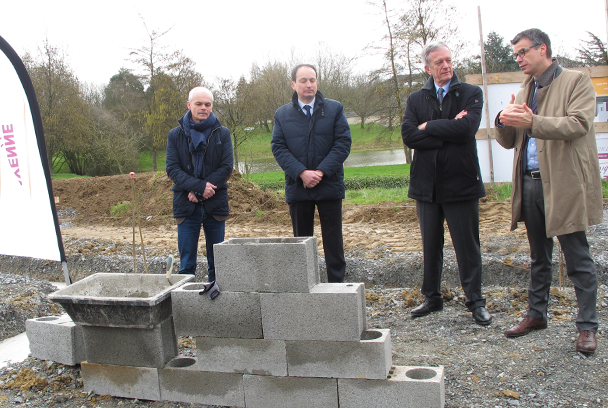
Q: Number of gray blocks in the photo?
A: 11